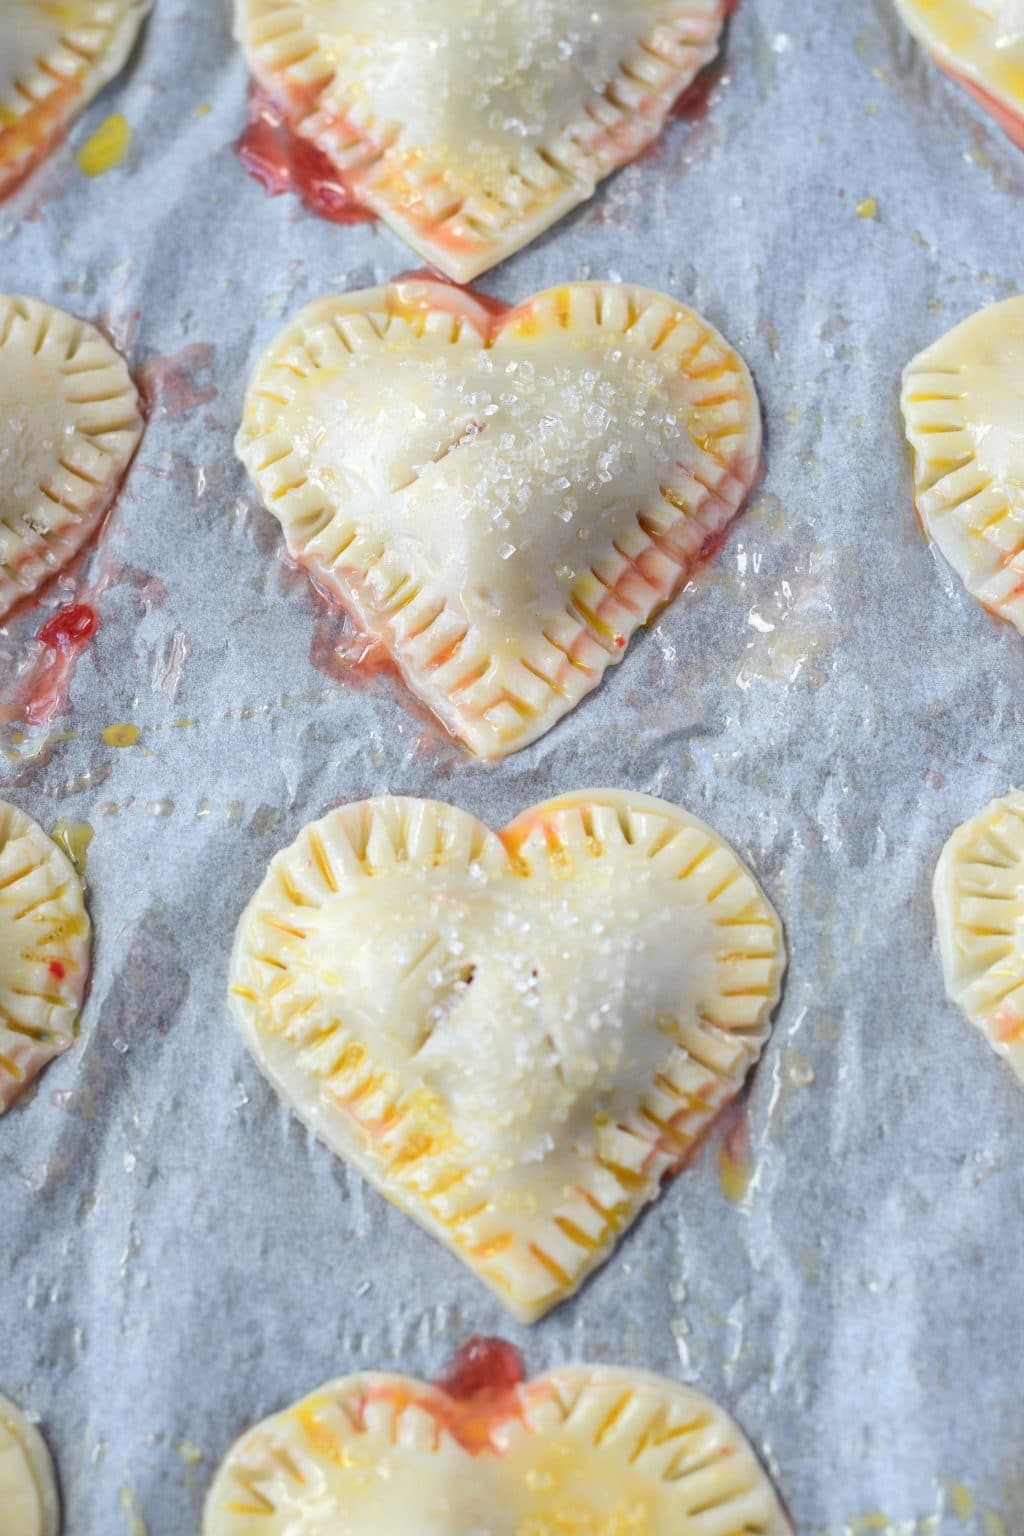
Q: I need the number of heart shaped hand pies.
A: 11